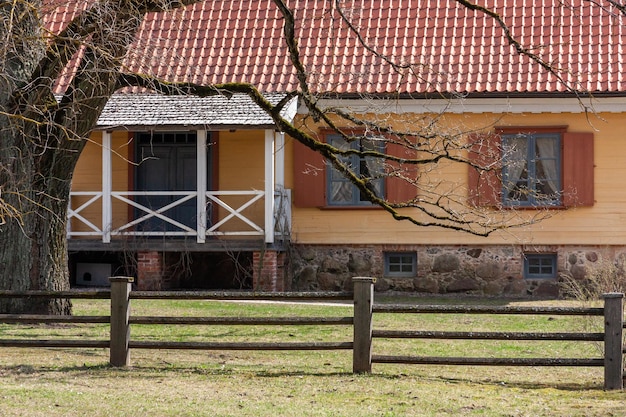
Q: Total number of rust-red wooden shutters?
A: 4